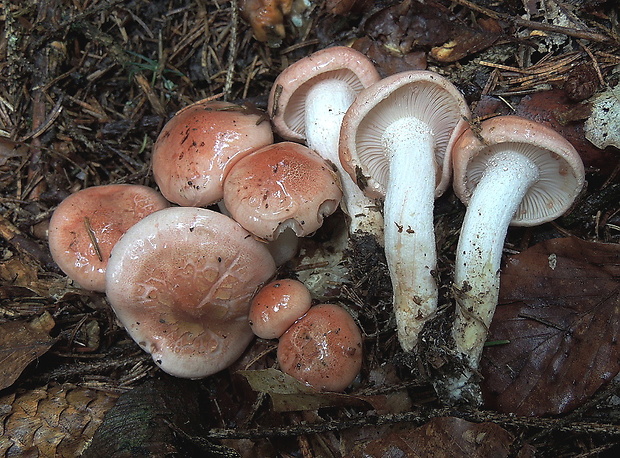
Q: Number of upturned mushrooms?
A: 3